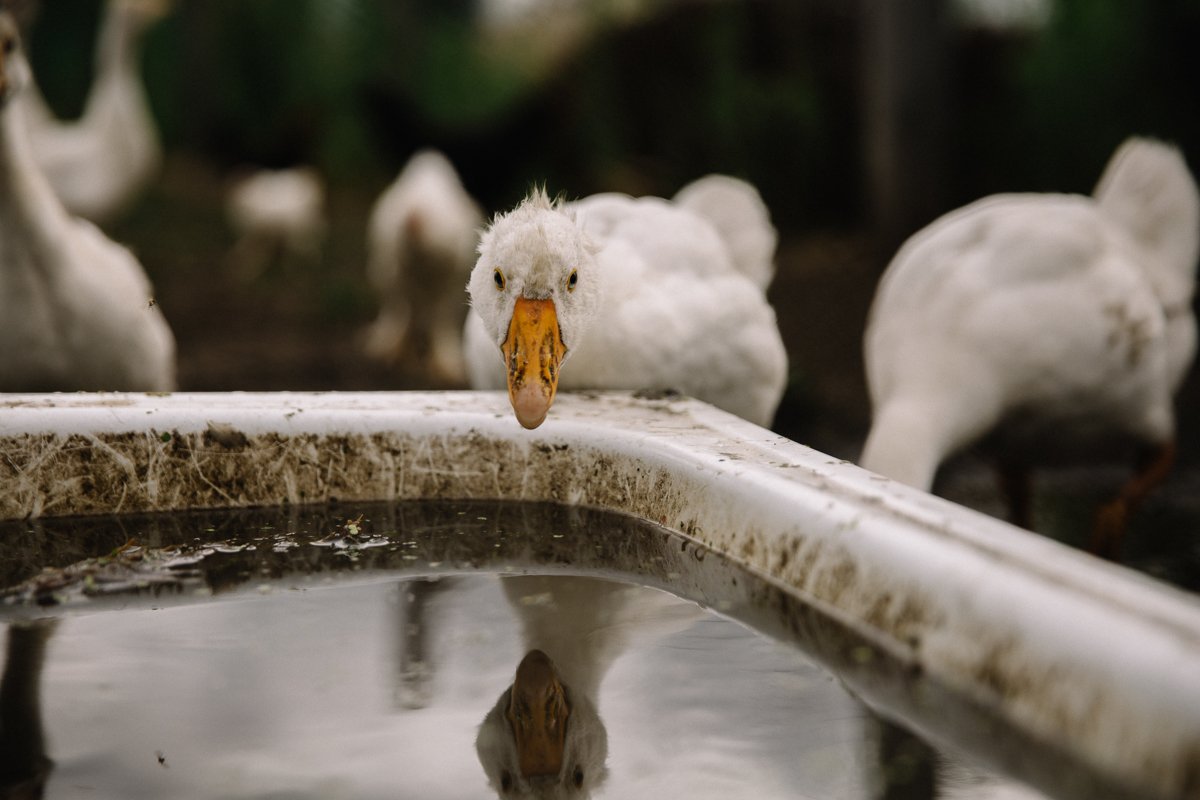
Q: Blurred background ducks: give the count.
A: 5